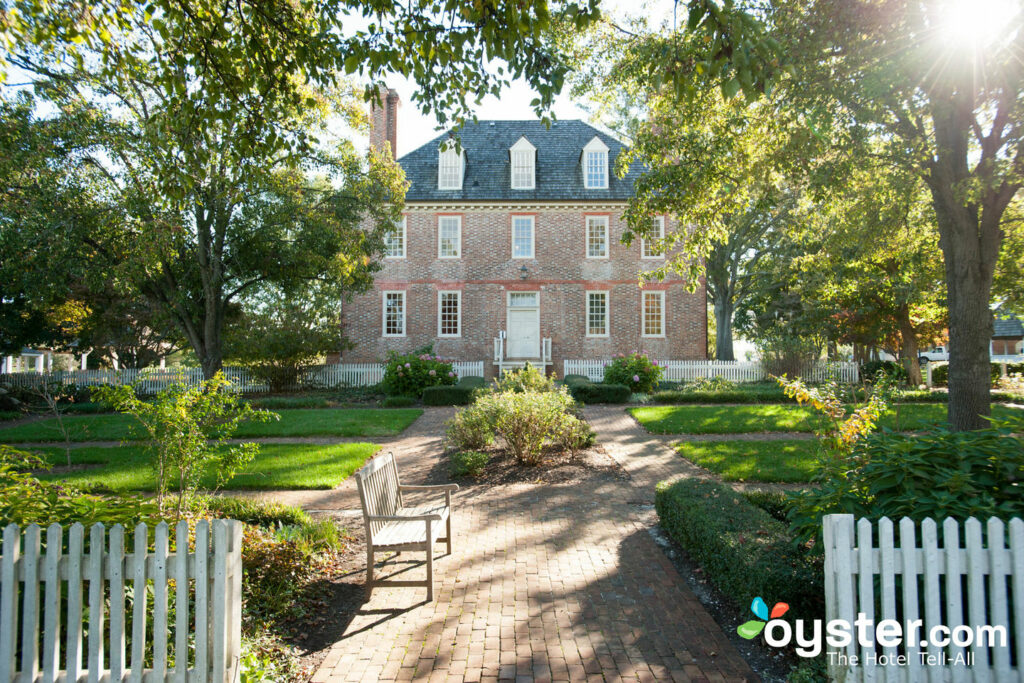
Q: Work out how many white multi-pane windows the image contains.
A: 12